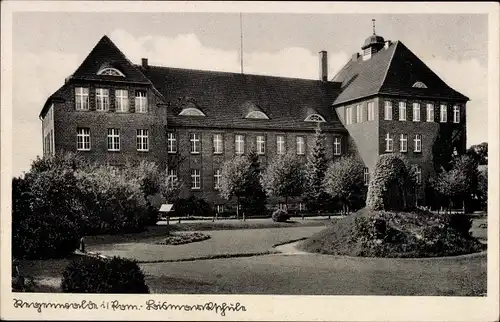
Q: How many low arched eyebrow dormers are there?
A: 5